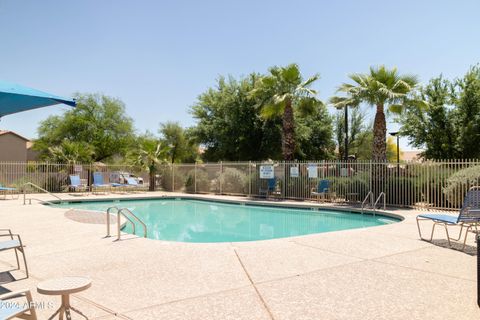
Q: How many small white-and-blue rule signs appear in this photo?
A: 3